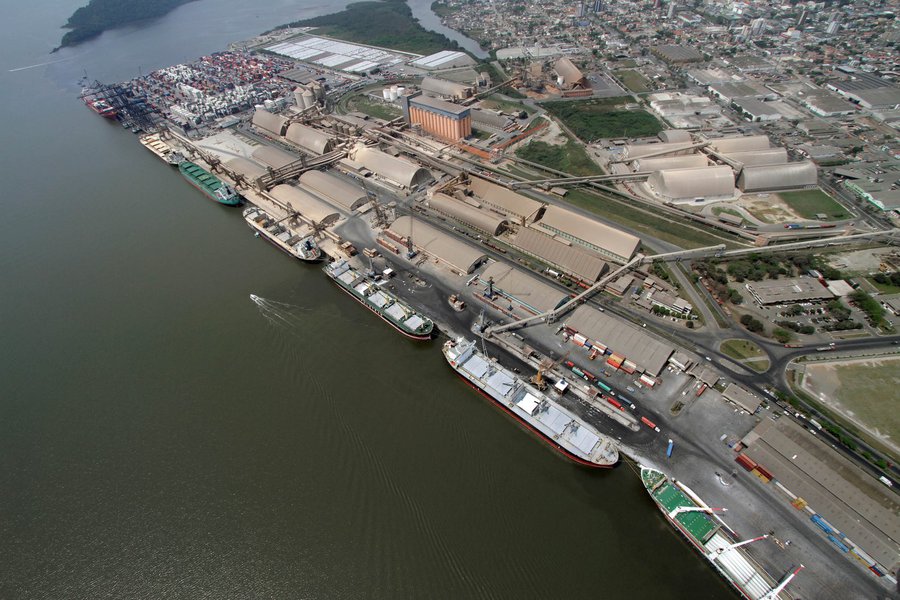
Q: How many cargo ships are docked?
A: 7